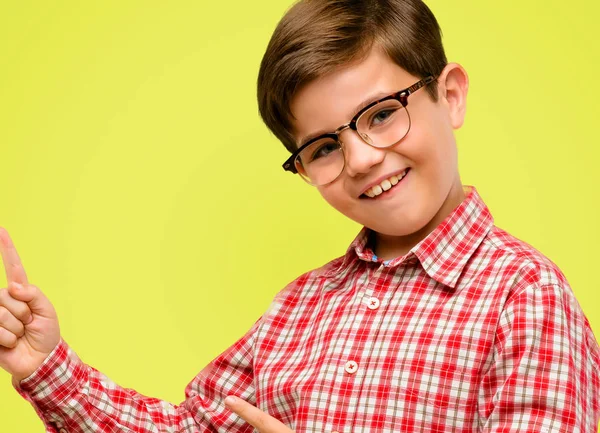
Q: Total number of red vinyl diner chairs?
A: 0